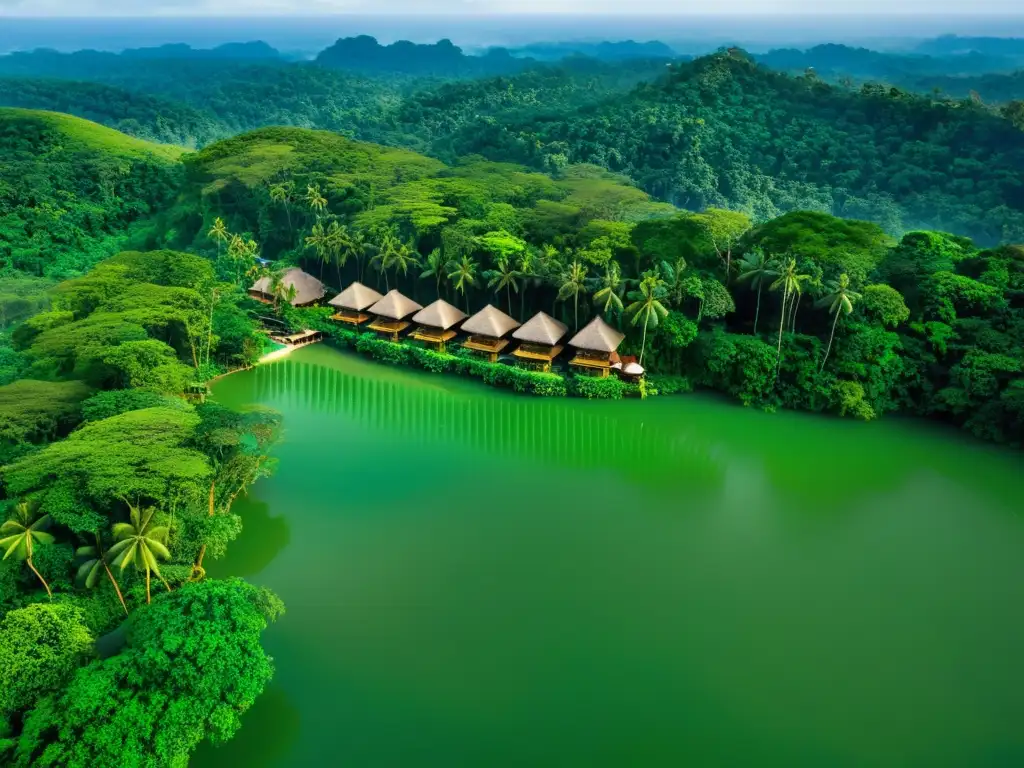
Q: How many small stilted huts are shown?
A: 6